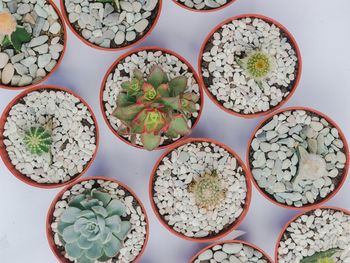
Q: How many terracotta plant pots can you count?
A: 11